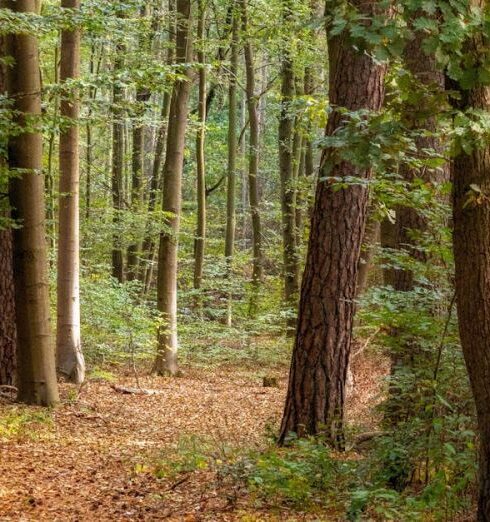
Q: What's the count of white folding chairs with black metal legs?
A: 0